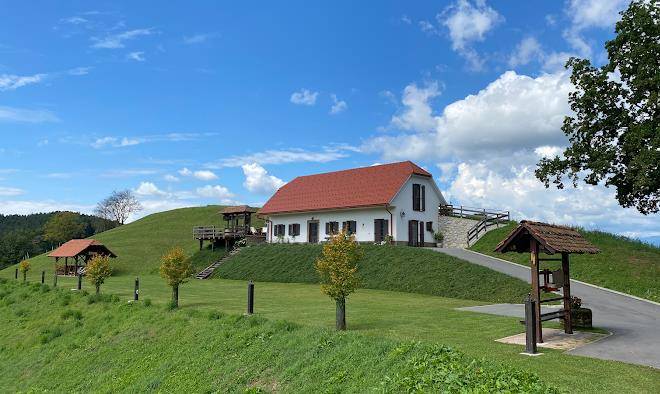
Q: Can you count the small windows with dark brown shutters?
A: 4